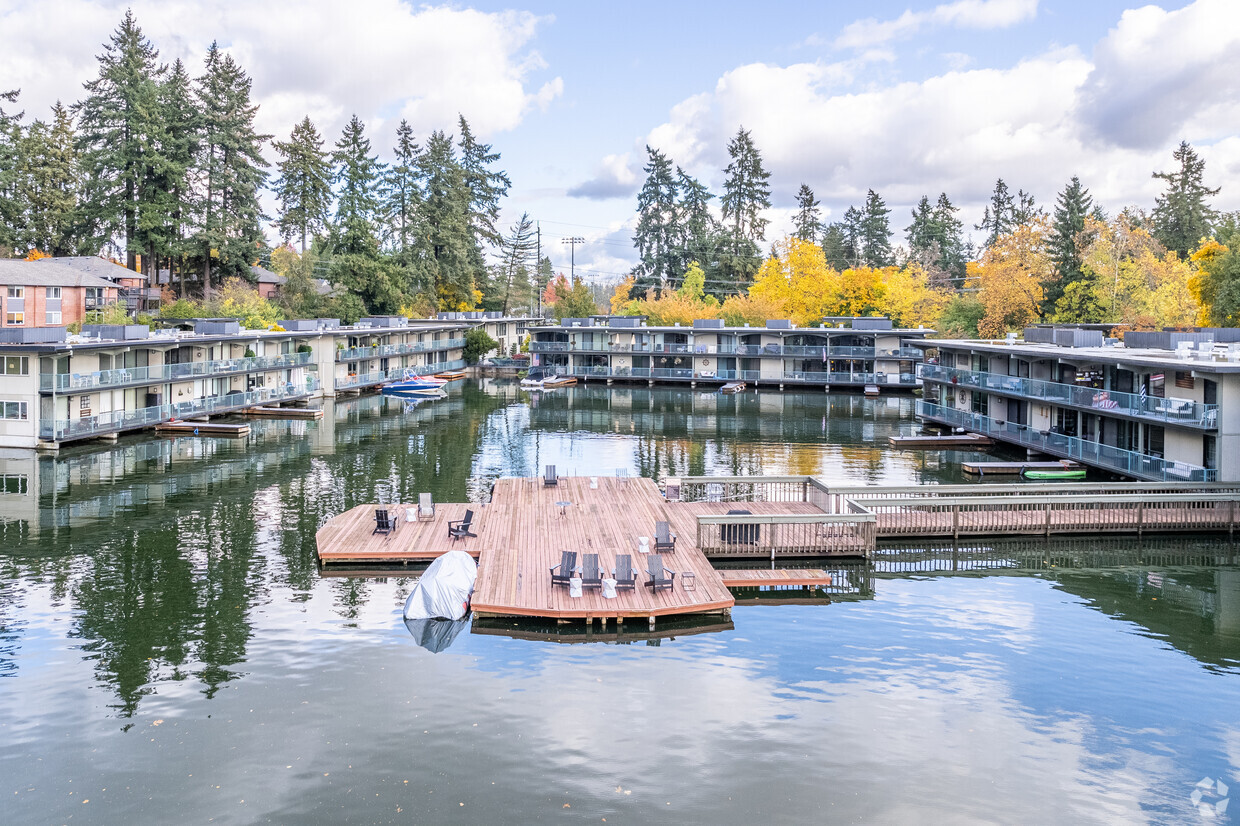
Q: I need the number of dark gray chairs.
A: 8